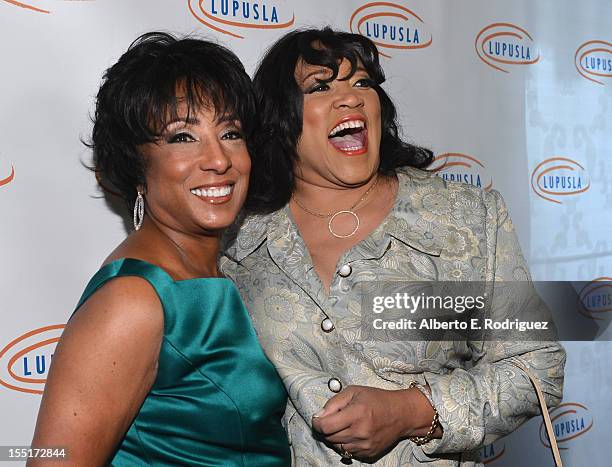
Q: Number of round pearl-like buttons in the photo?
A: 3